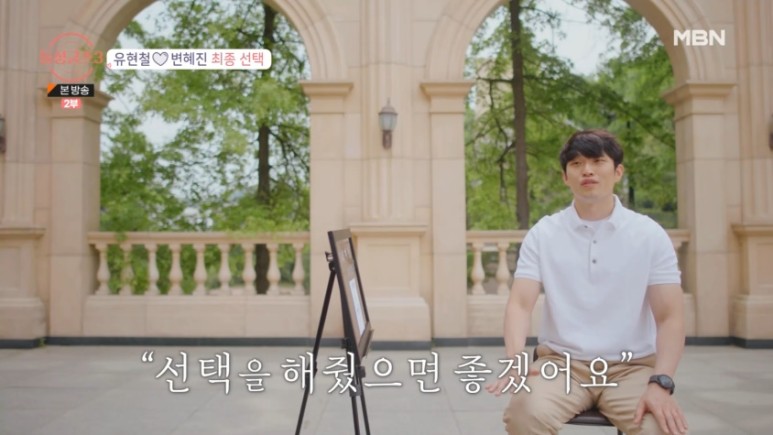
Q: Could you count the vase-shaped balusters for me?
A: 11